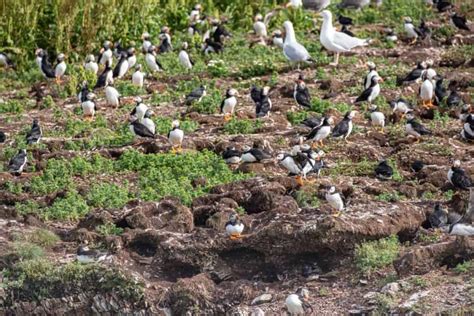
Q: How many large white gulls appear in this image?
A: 2